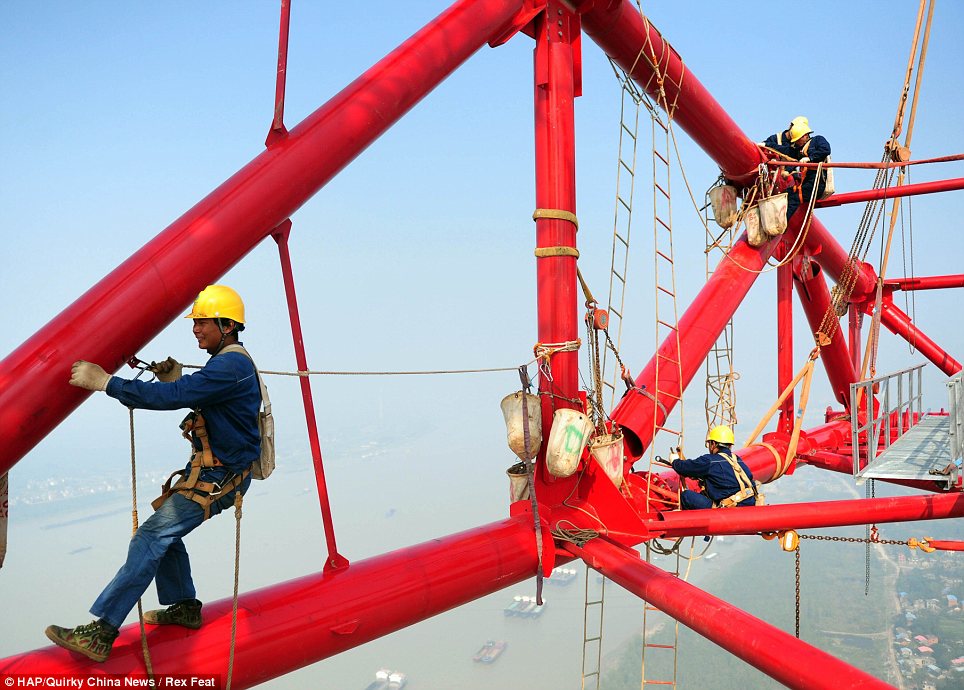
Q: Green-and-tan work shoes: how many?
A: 2